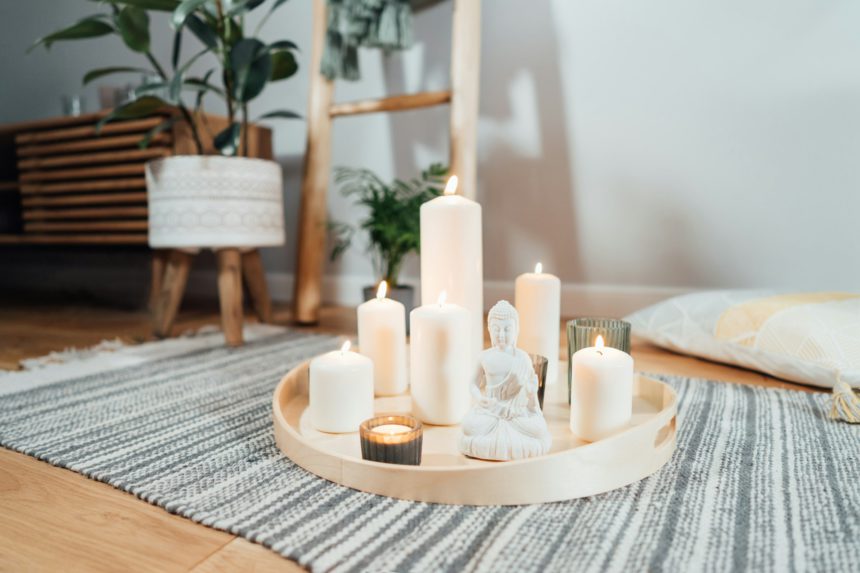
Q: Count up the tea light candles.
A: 1